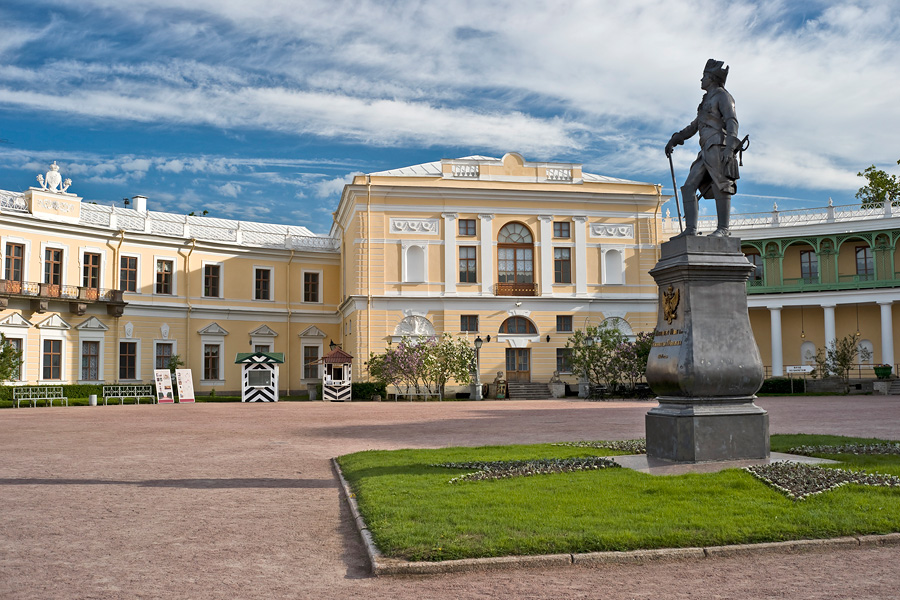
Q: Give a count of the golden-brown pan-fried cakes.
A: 0